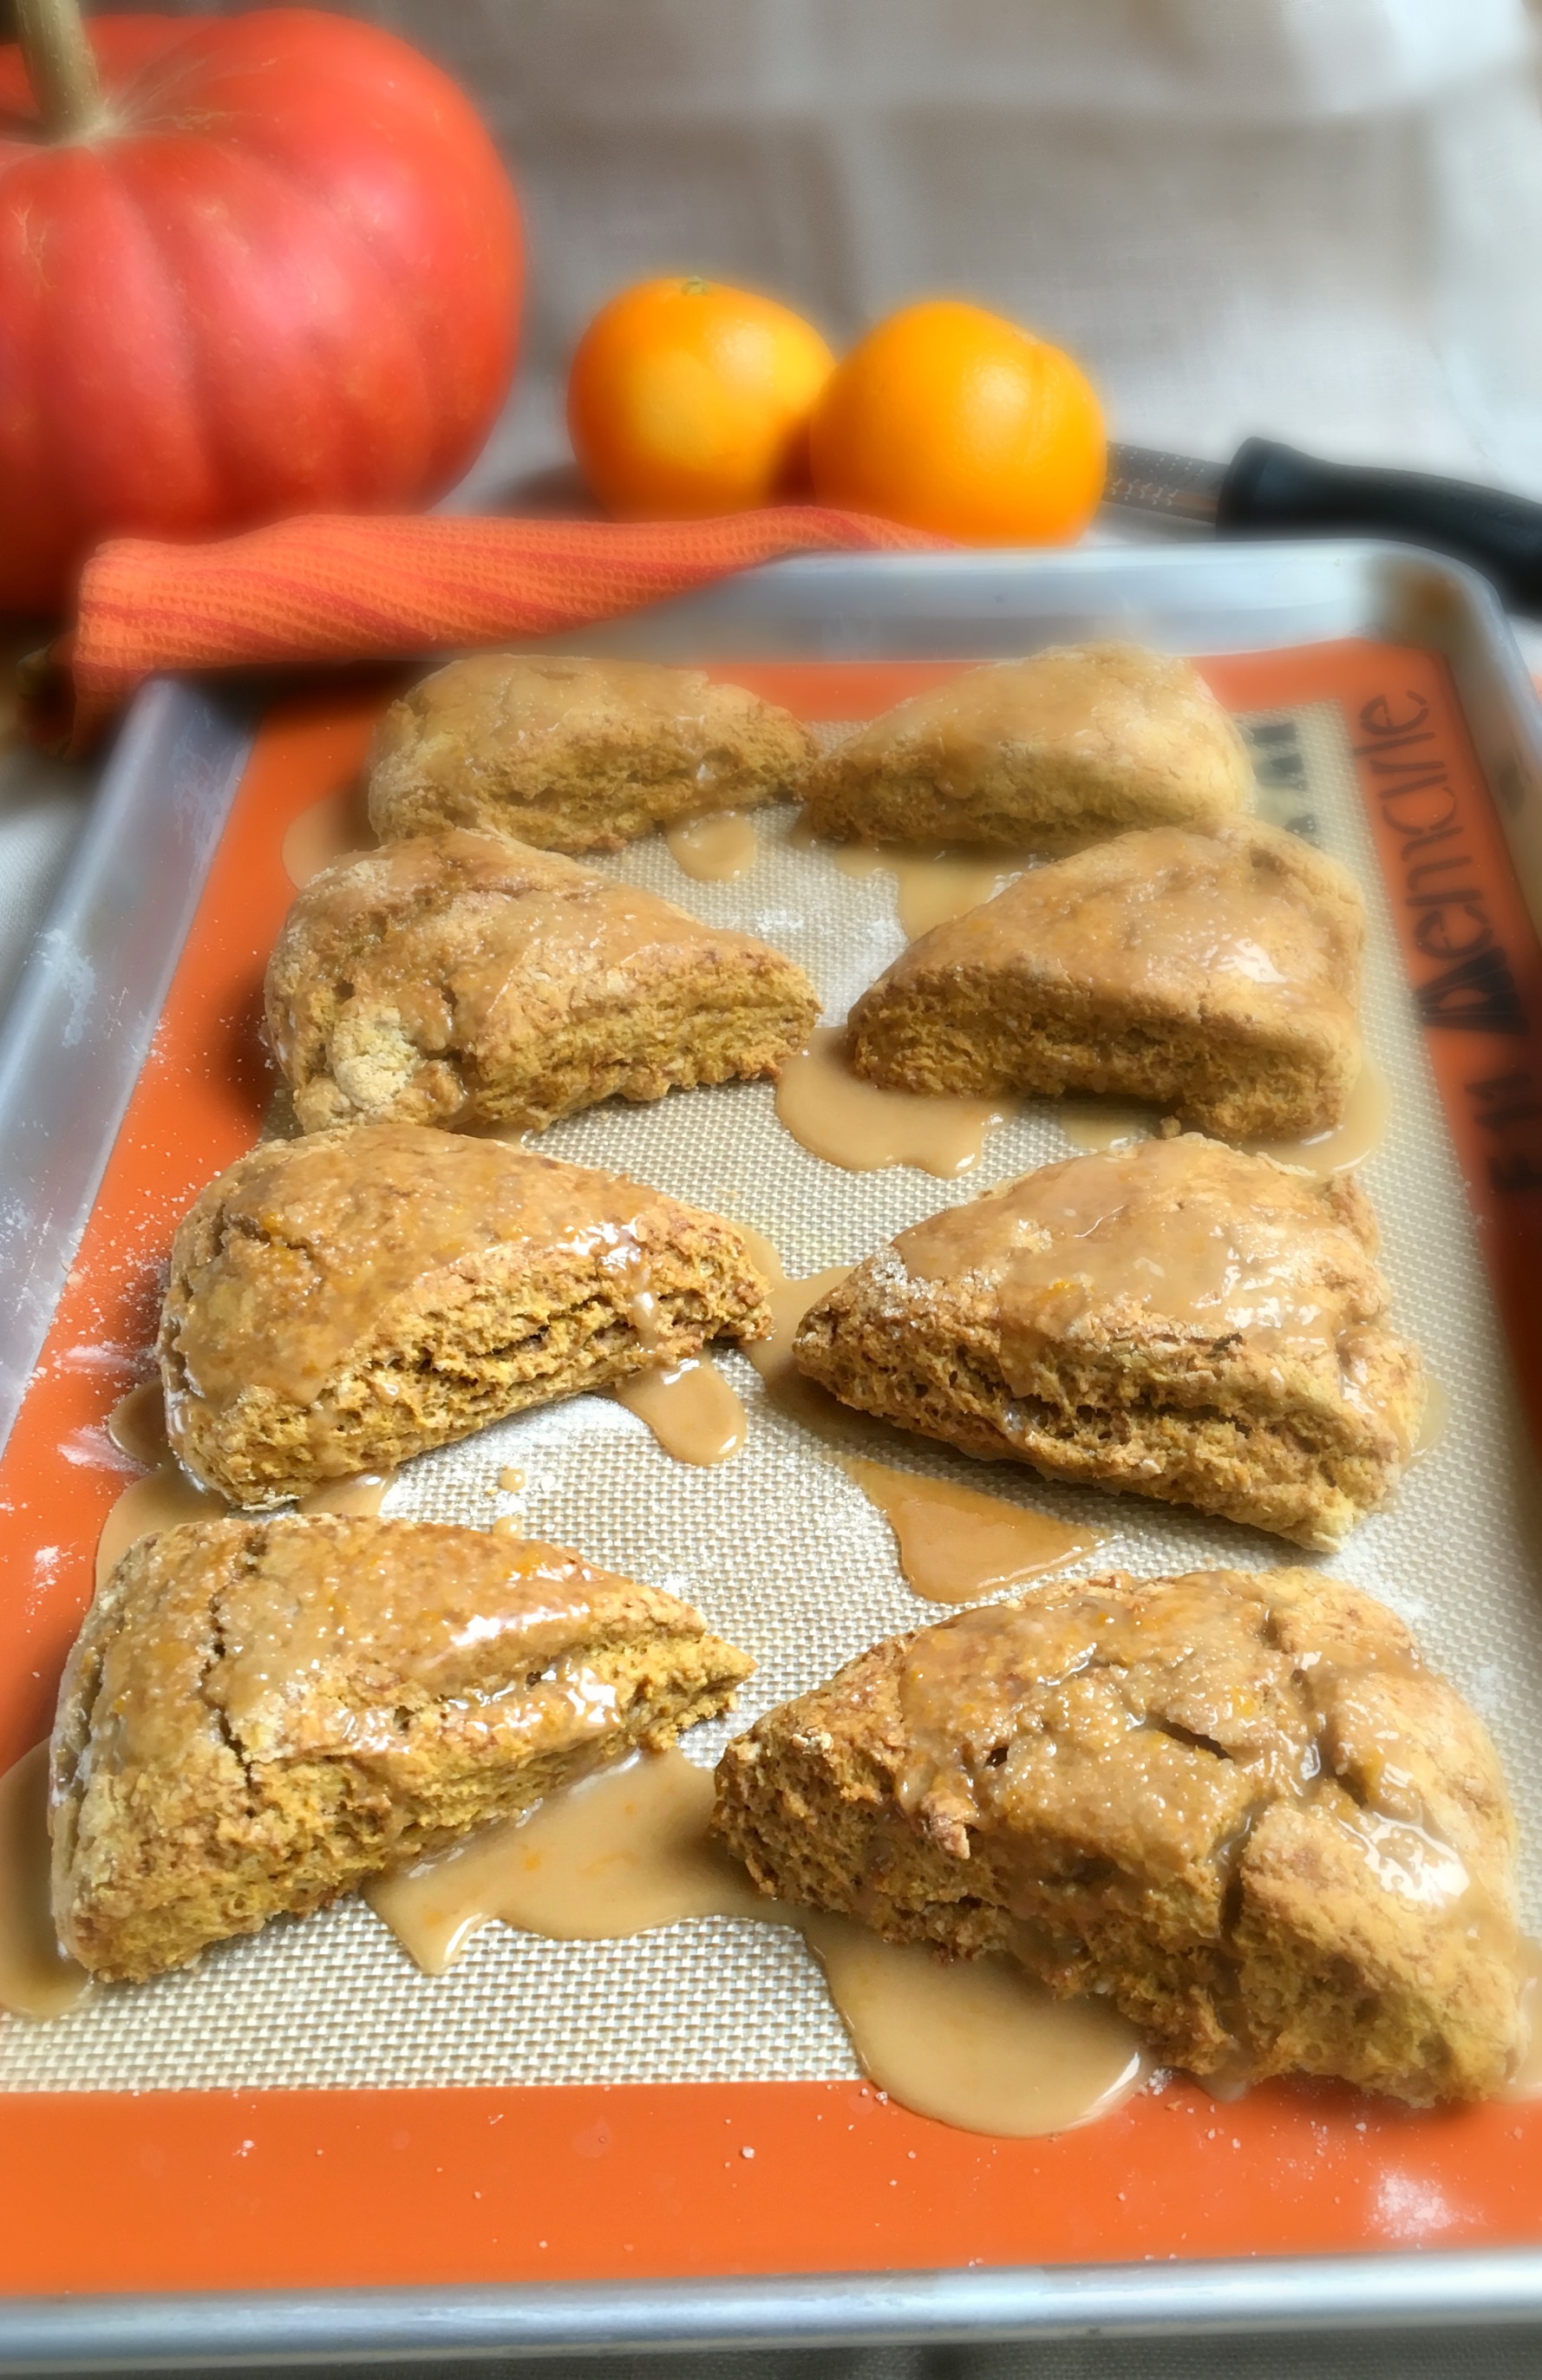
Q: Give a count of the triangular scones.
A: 8